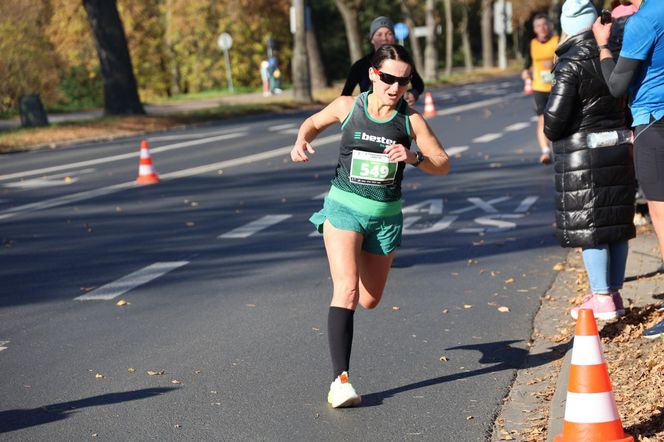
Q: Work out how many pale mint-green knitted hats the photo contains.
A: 1